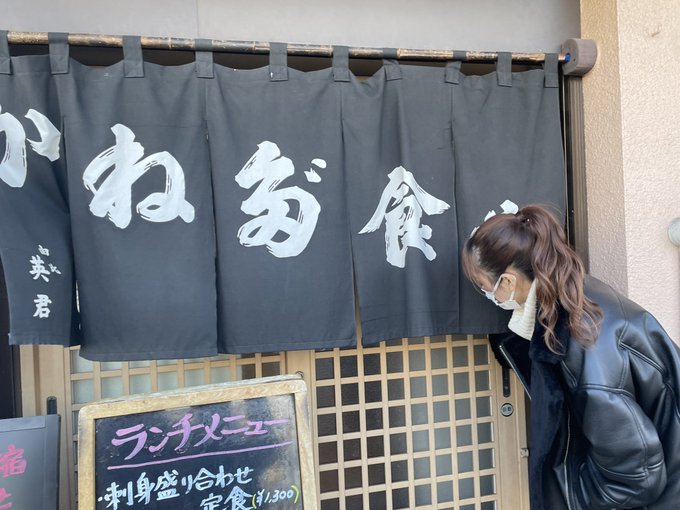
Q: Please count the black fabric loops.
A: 10